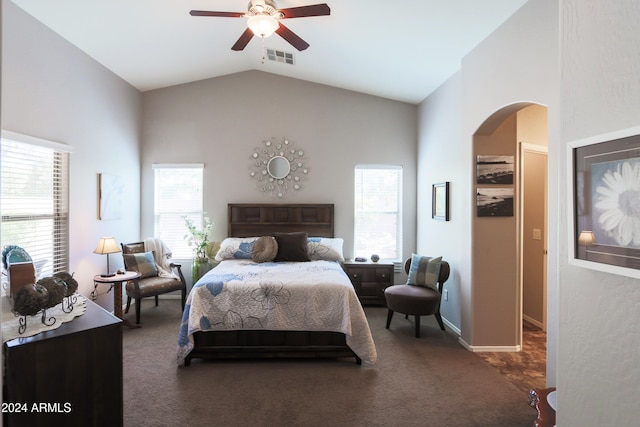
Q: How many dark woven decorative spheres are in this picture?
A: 3